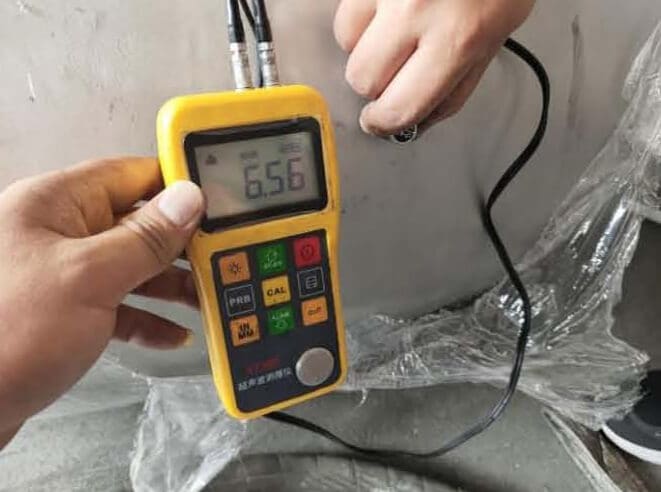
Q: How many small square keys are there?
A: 9